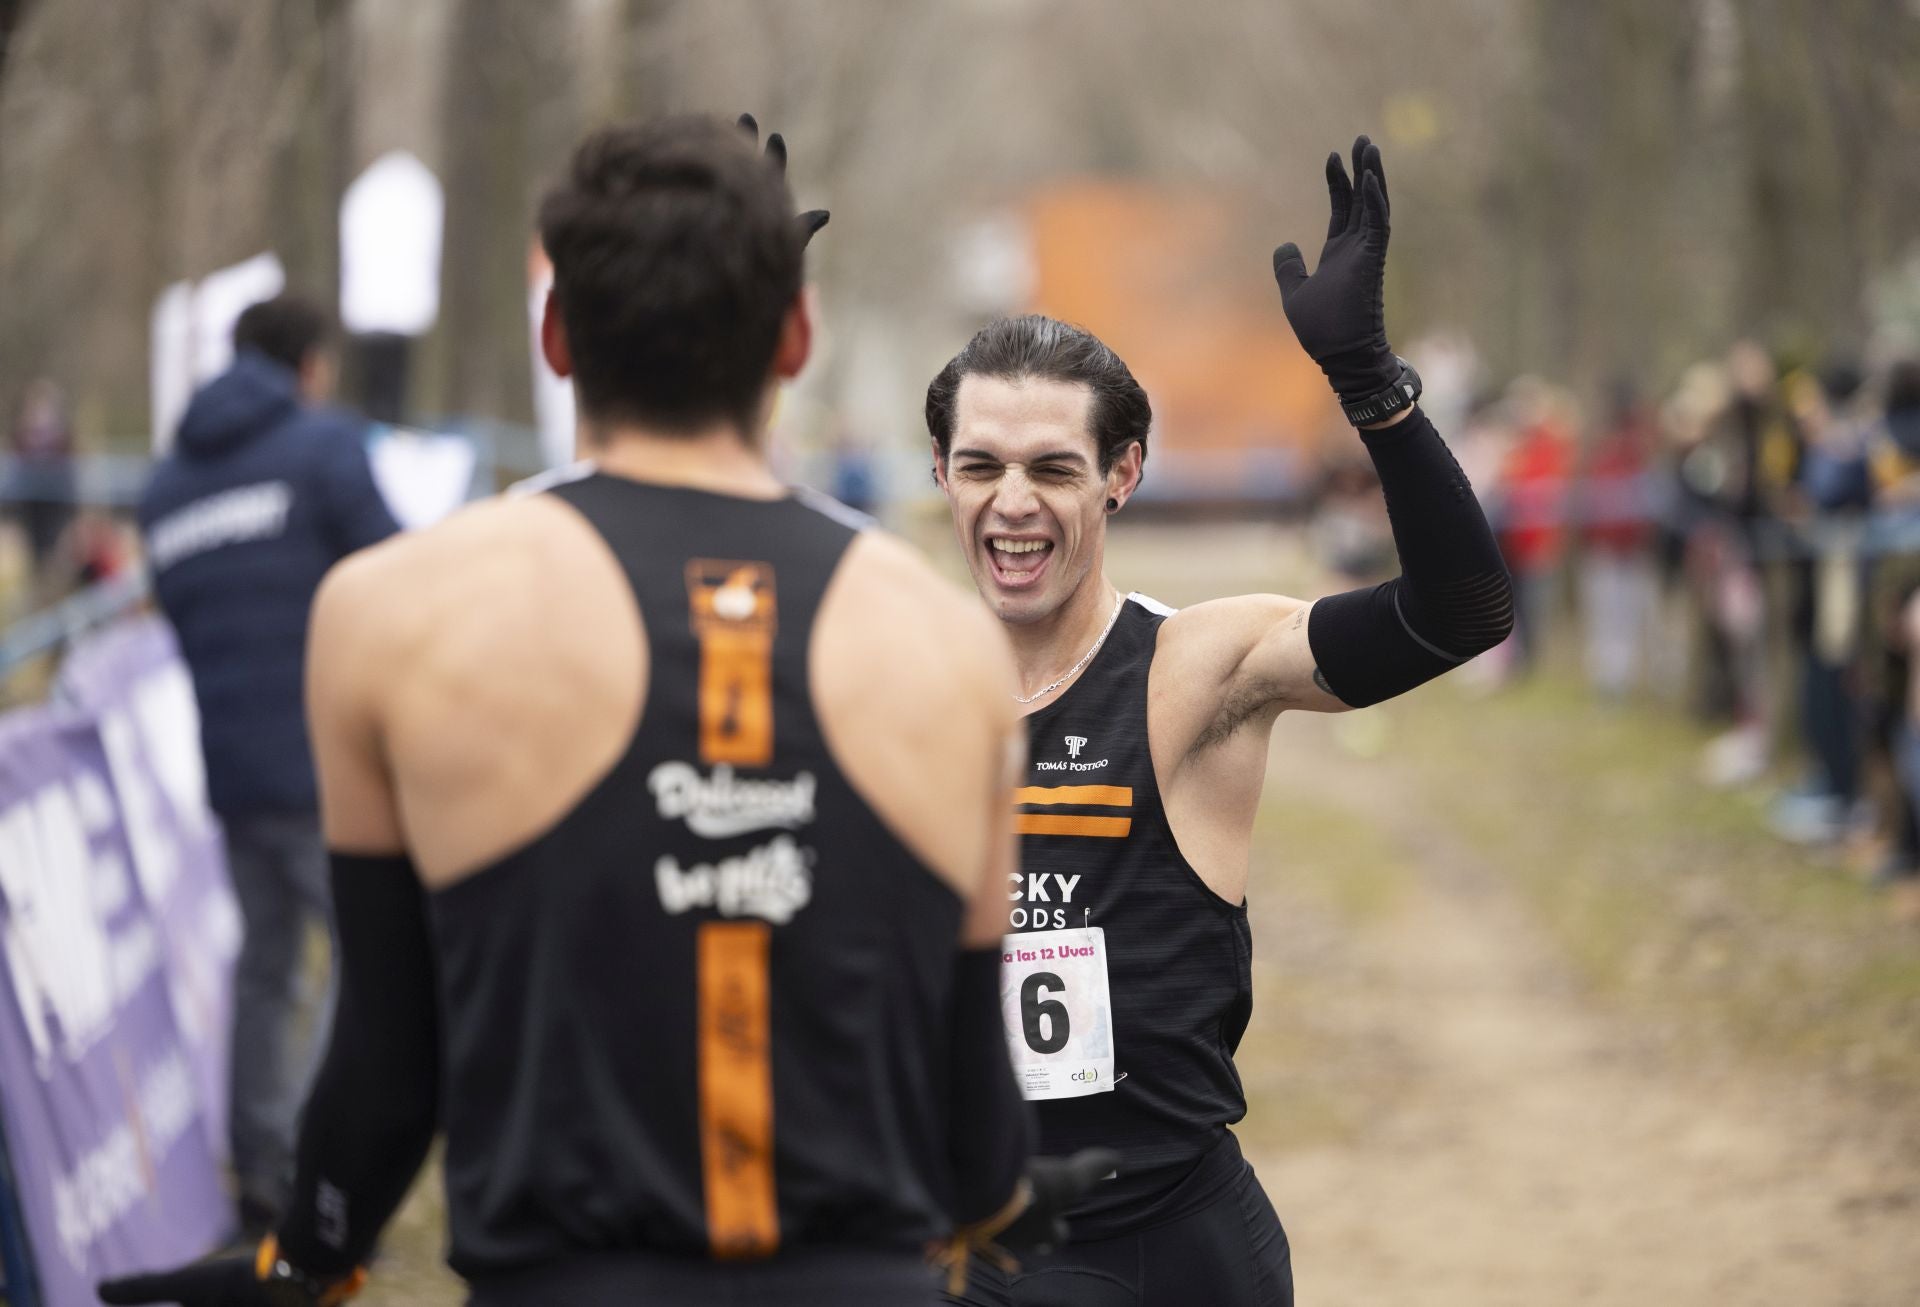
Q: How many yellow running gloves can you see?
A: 0